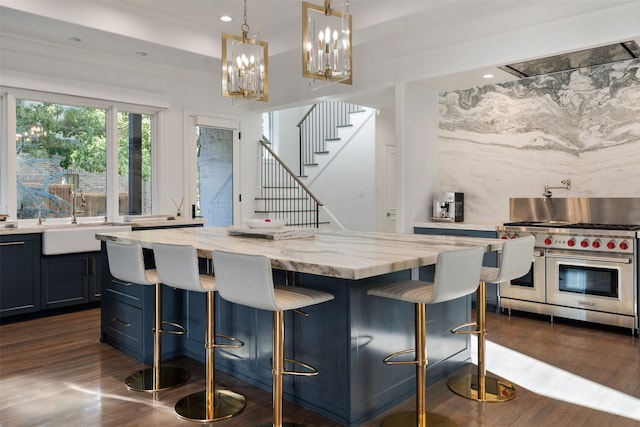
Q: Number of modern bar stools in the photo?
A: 5